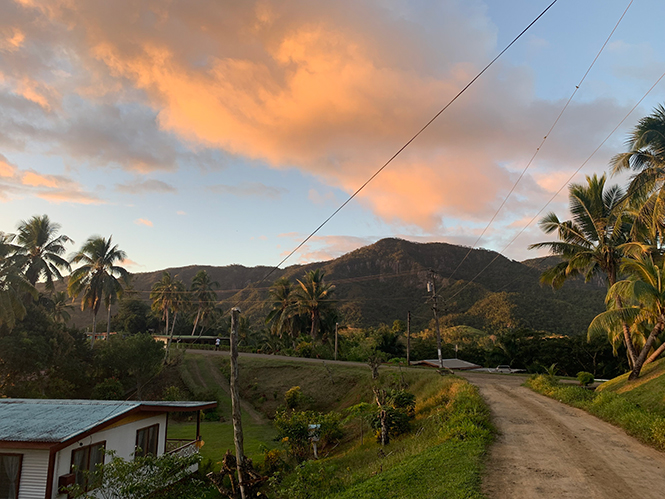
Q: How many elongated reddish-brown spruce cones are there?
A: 0